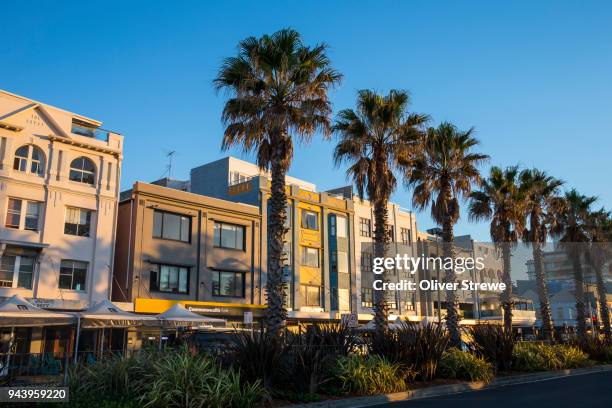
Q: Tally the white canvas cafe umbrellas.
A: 3